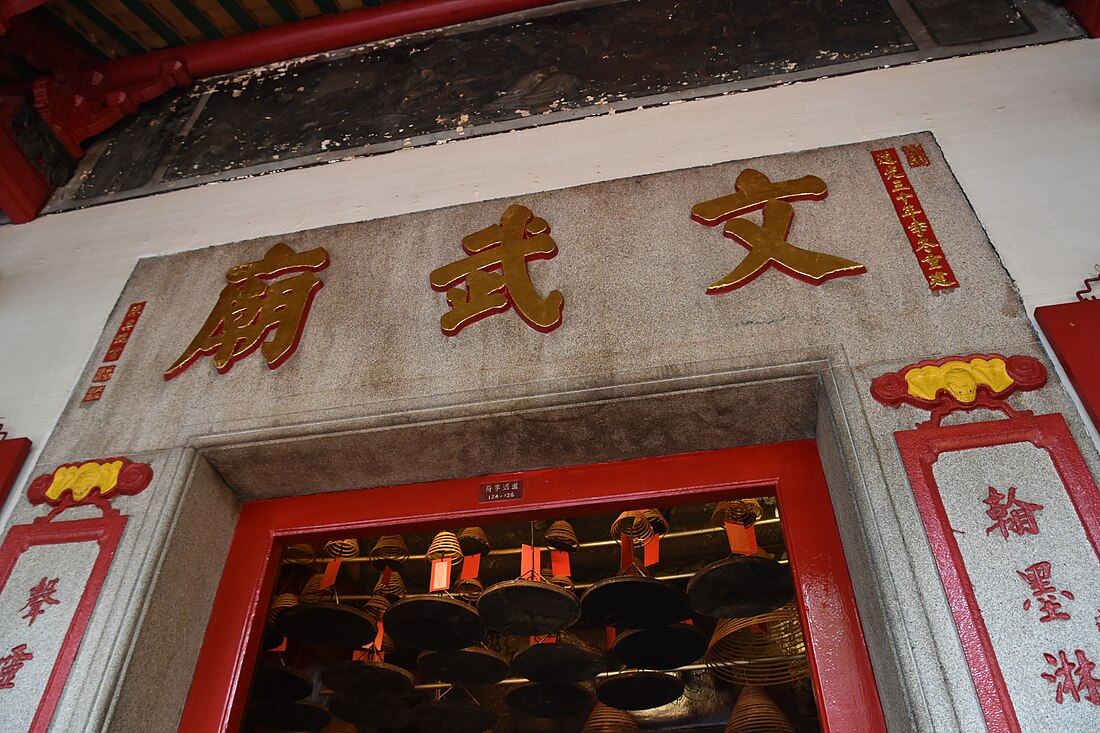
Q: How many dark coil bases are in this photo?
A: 15